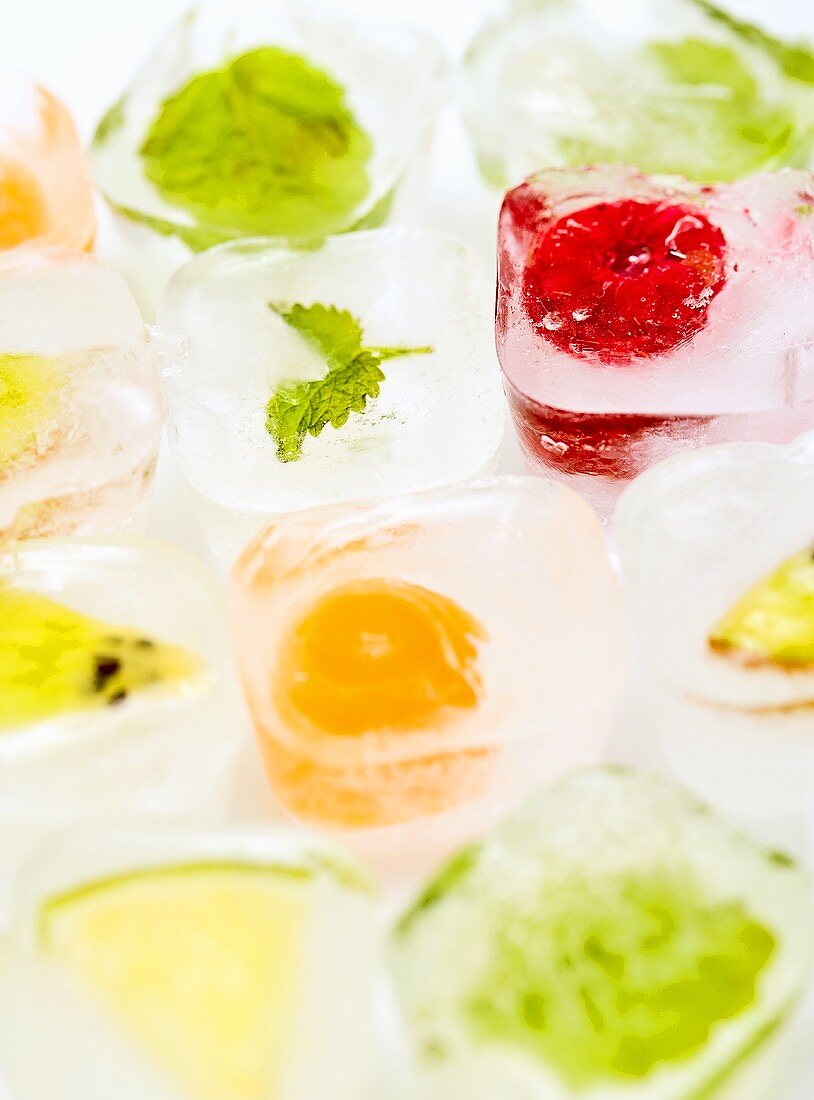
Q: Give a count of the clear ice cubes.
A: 11